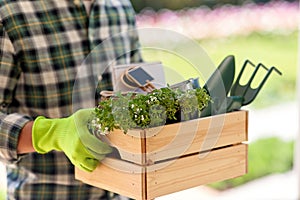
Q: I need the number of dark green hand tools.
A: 2